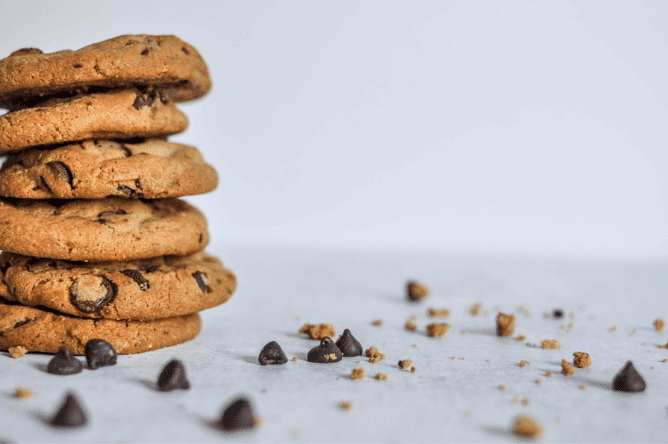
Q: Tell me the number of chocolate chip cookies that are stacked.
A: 6